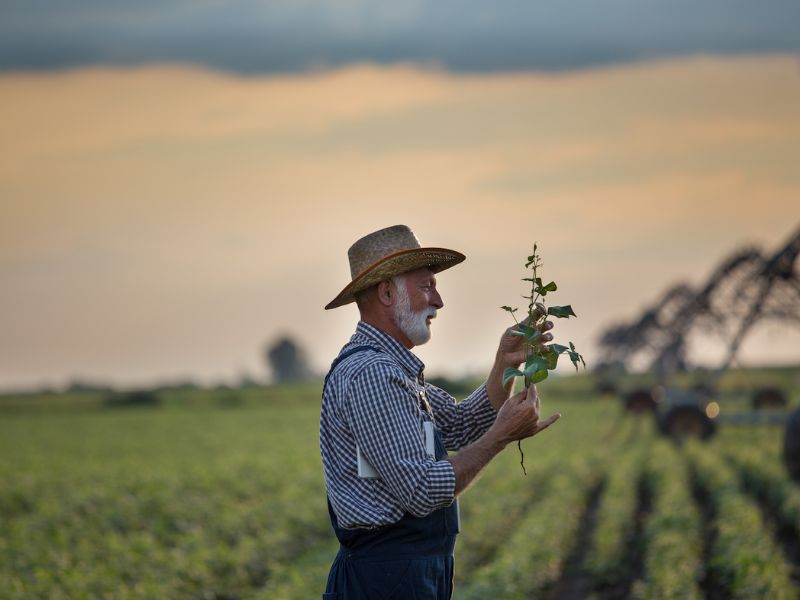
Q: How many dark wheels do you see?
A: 4